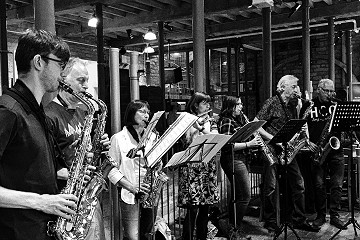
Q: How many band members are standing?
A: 7